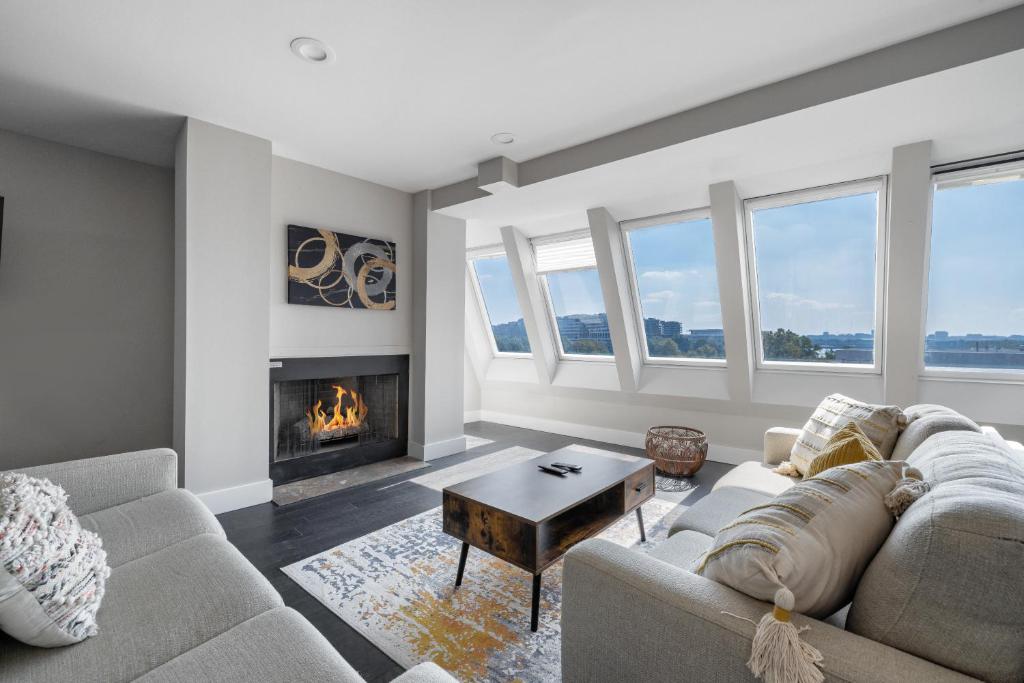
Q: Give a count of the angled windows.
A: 5